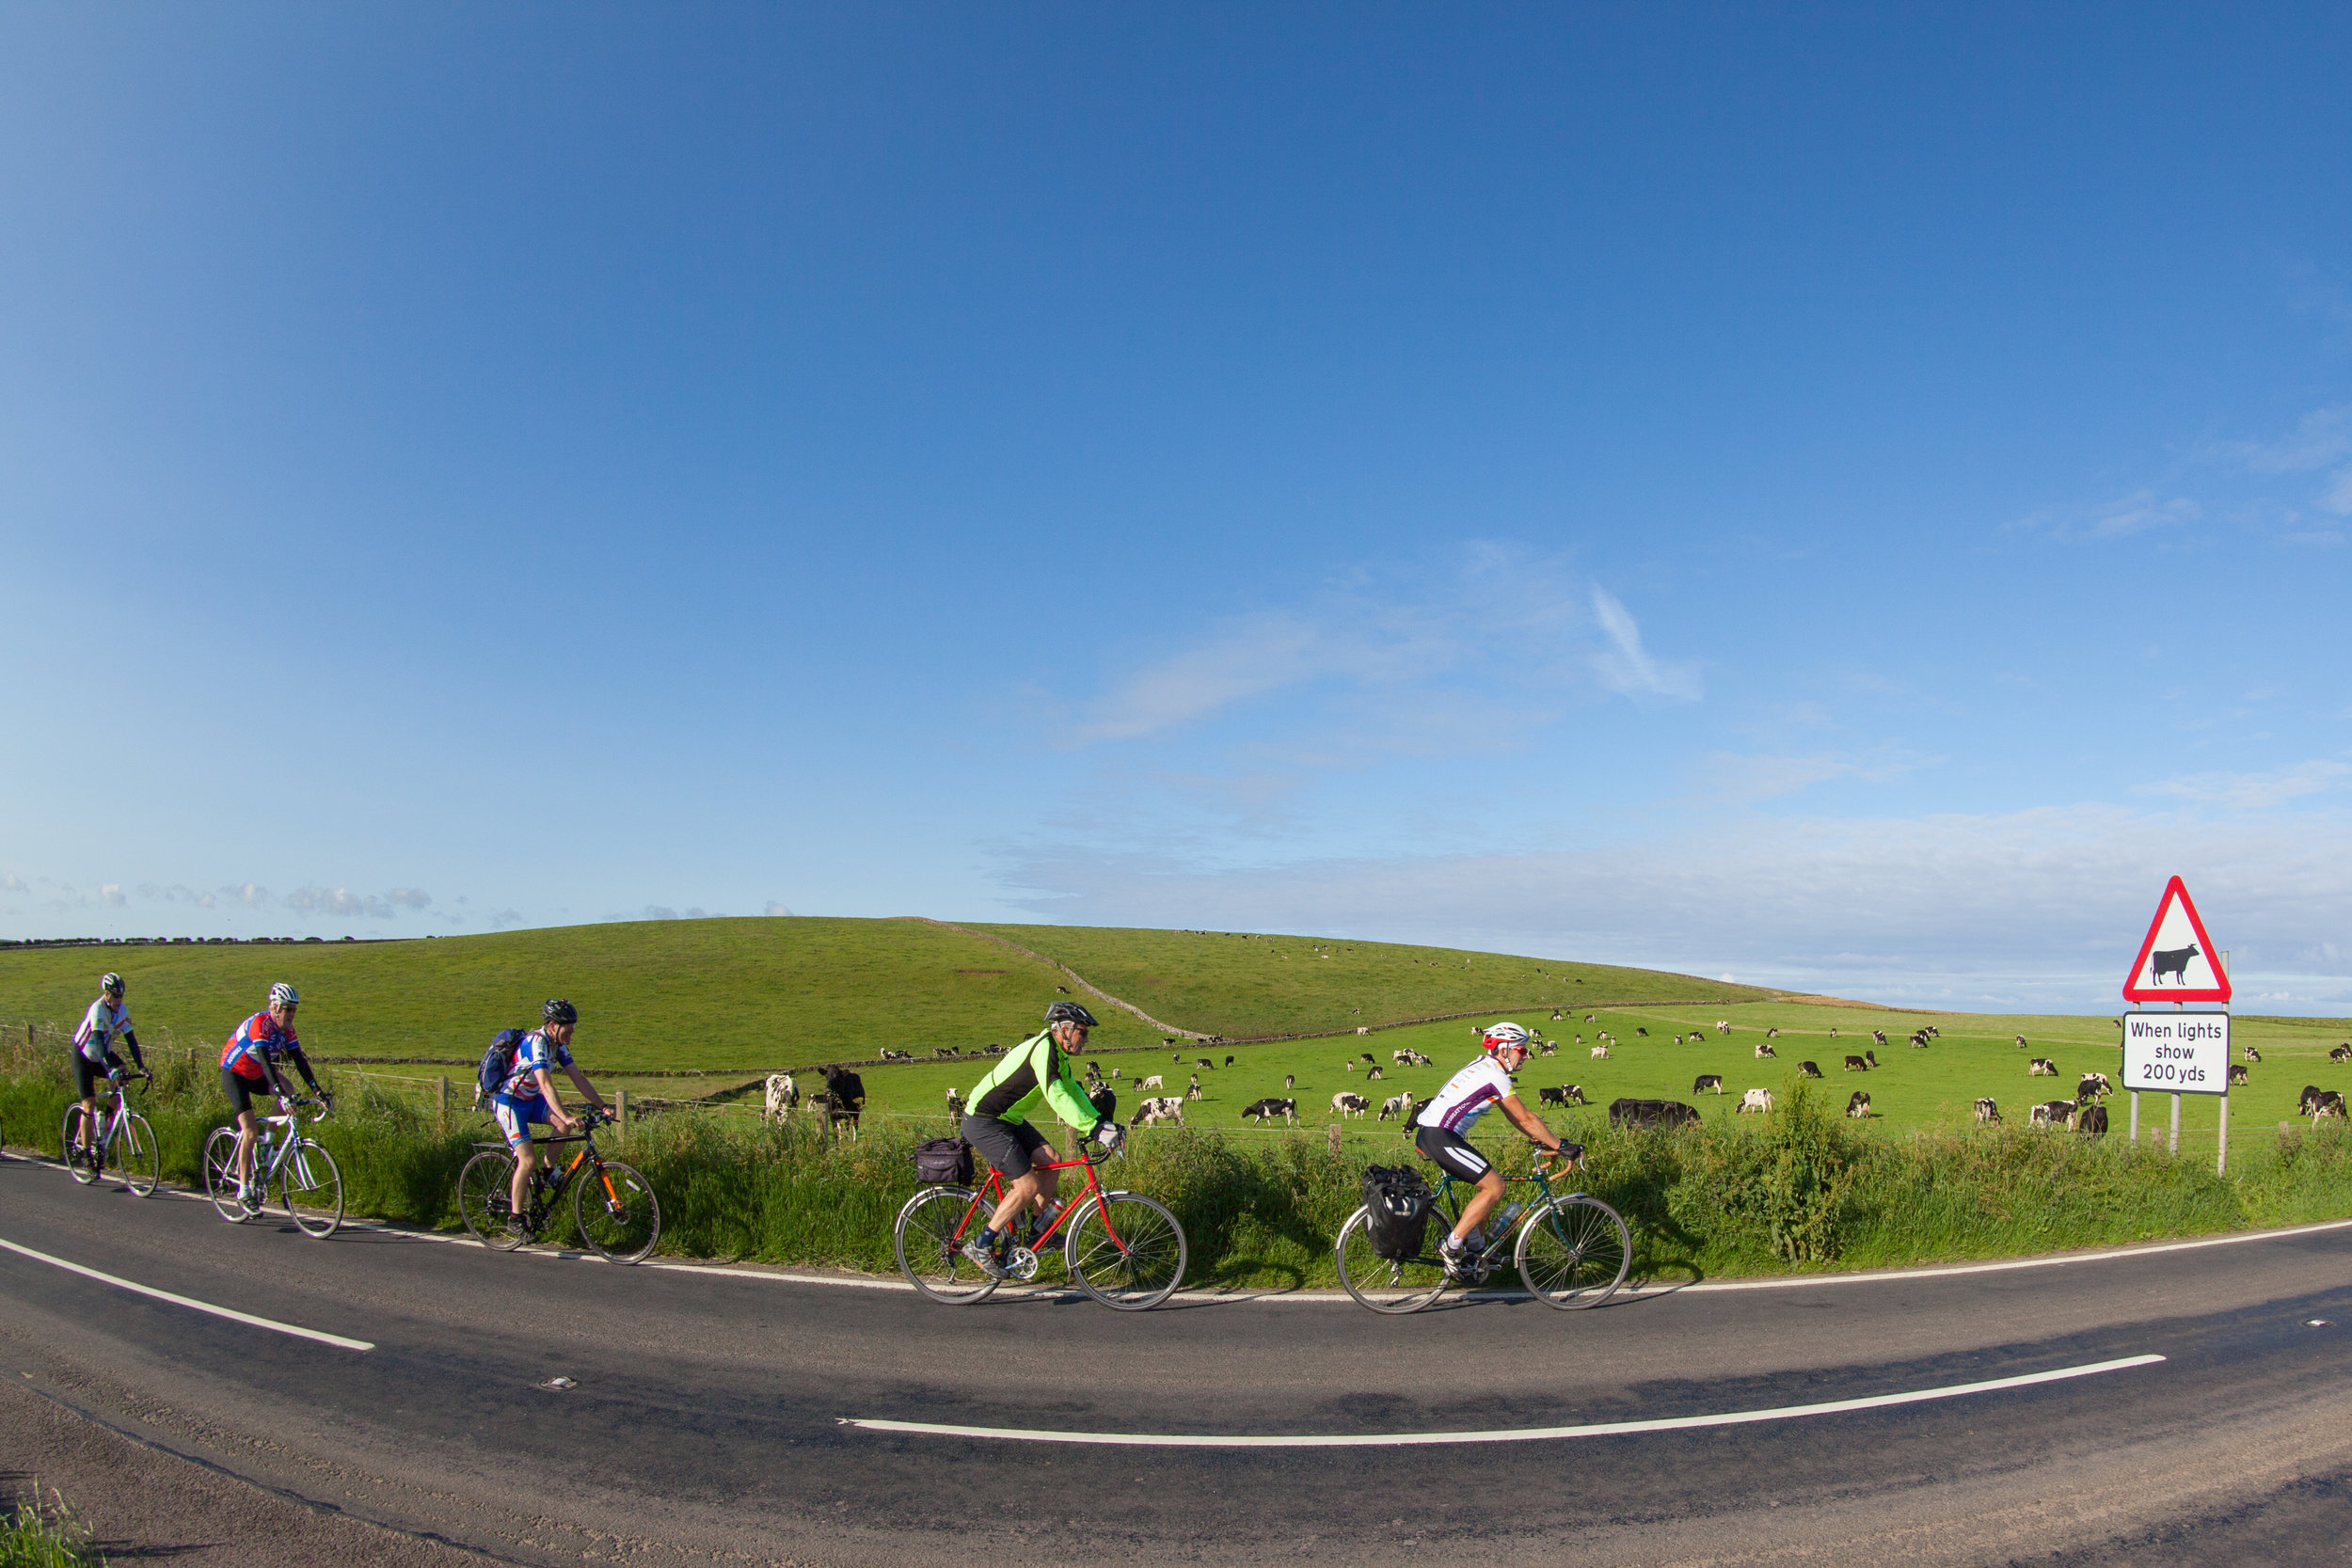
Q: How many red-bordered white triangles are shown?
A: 1